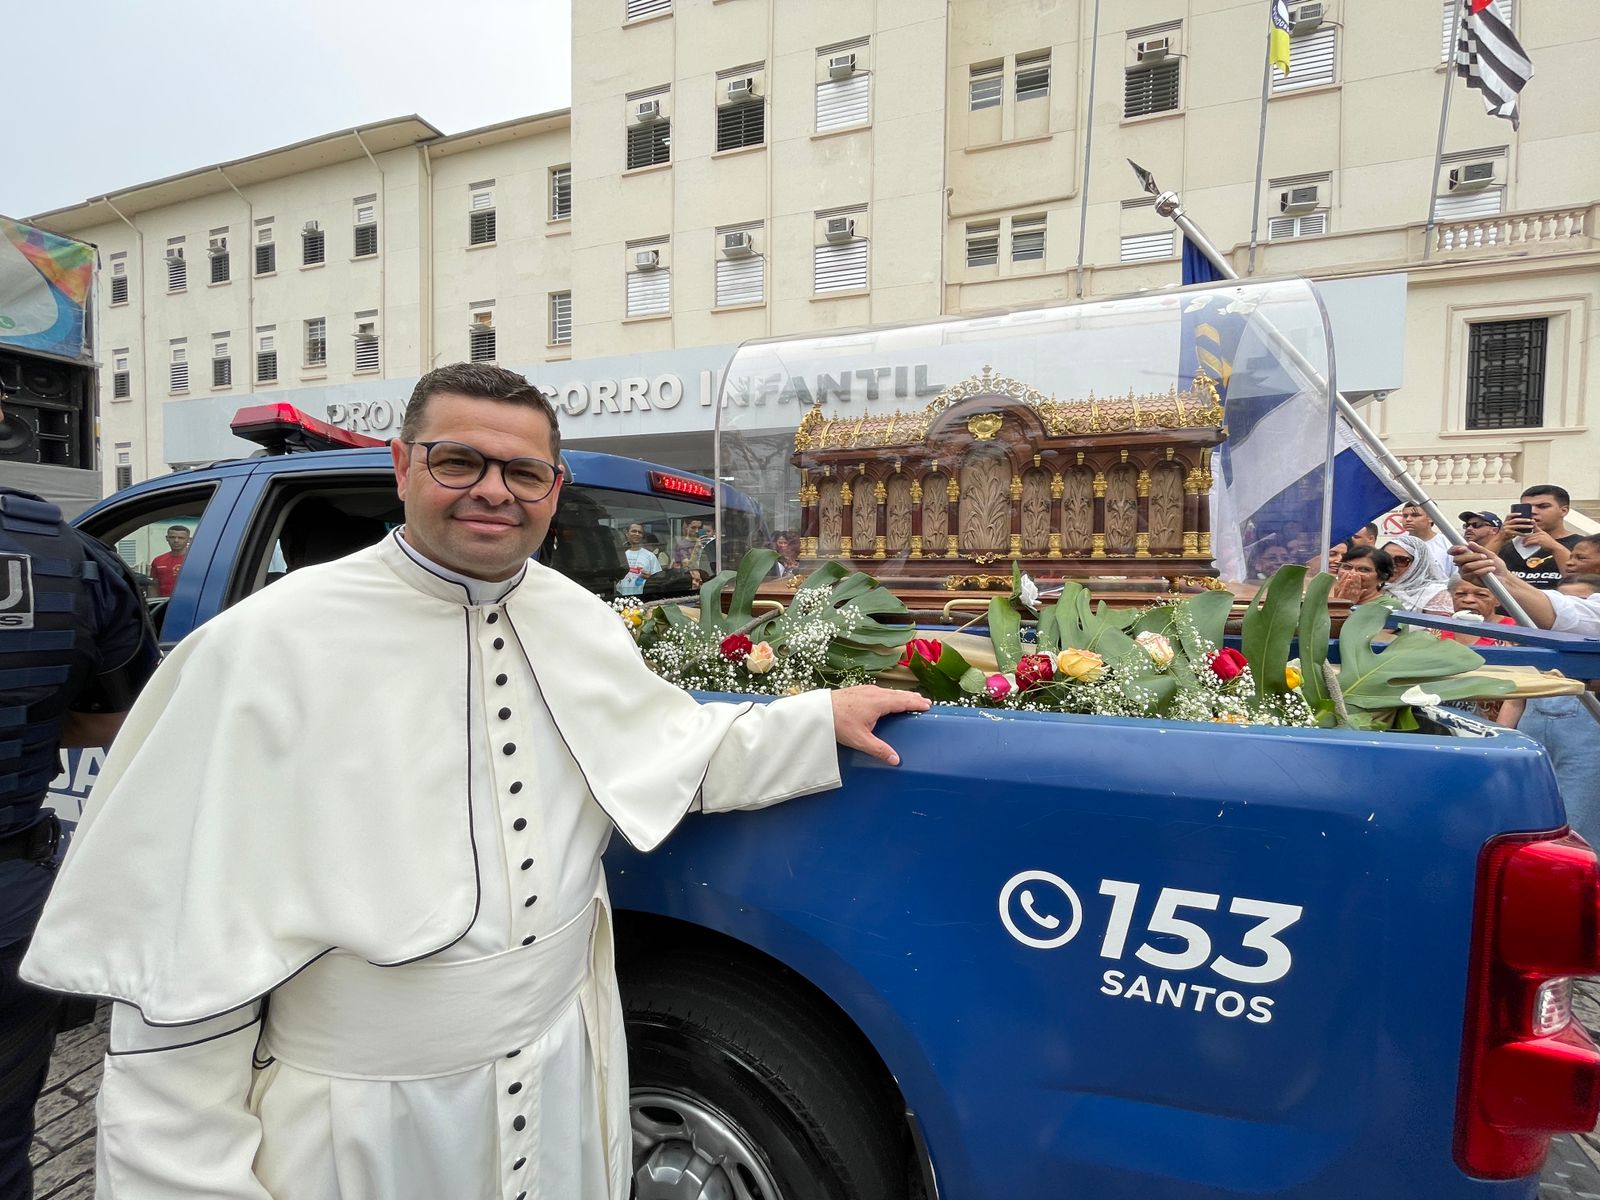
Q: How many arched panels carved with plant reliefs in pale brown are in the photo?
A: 9